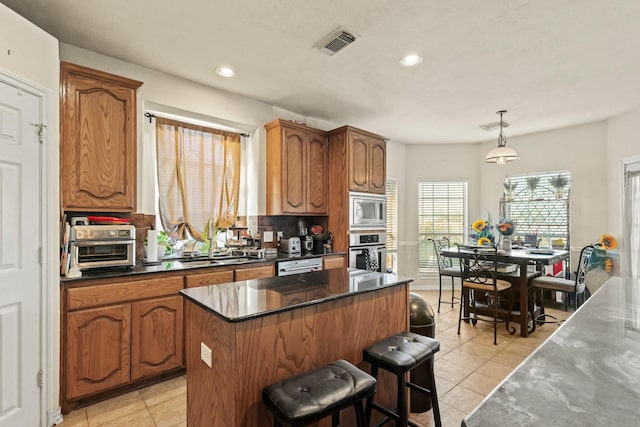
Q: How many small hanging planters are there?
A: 3